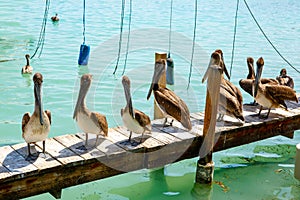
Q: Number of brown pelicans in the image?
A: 11